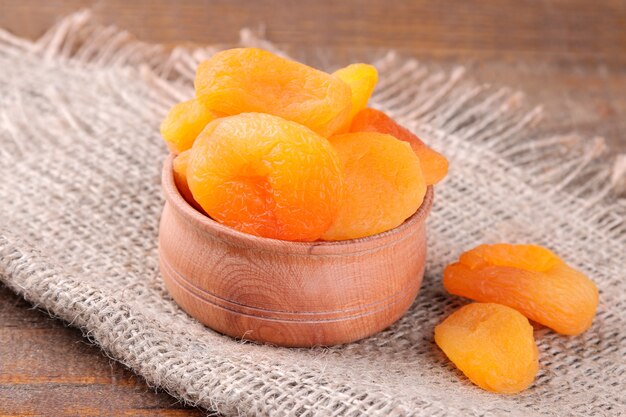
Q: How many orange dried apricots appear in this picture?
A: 9